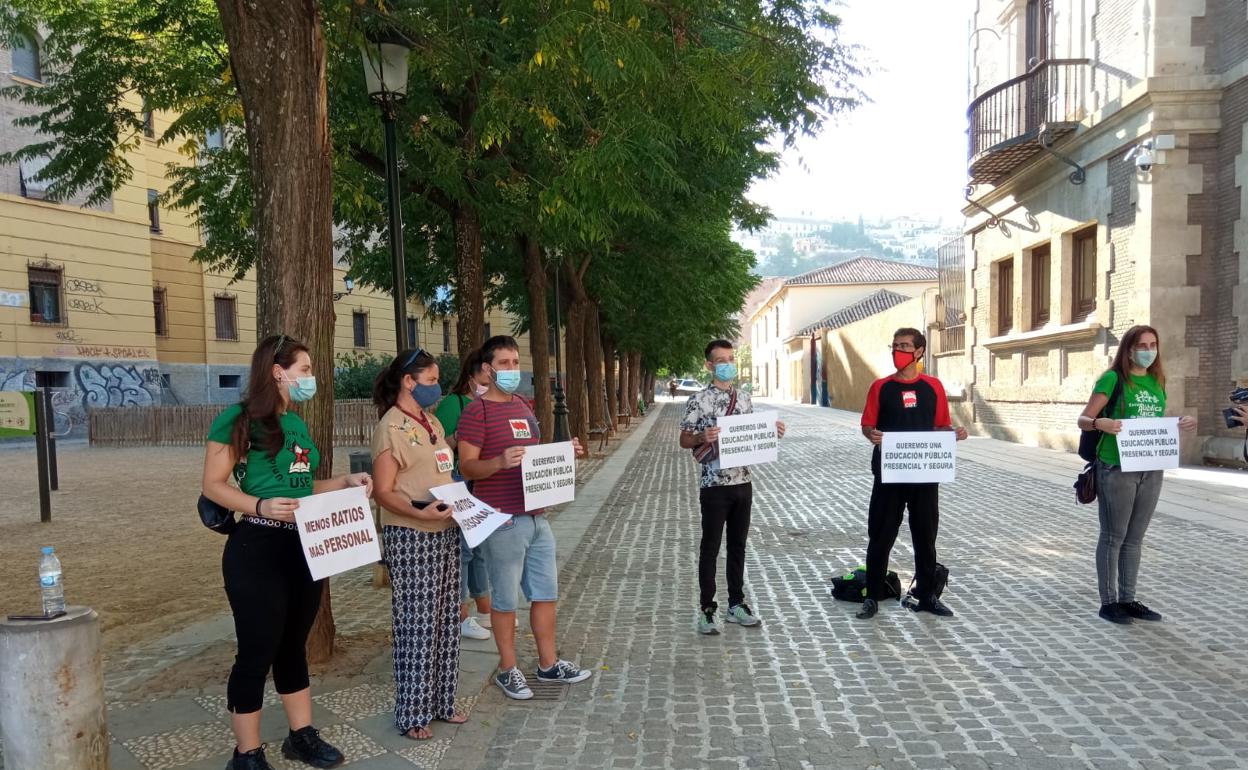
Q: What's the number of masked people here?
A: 7